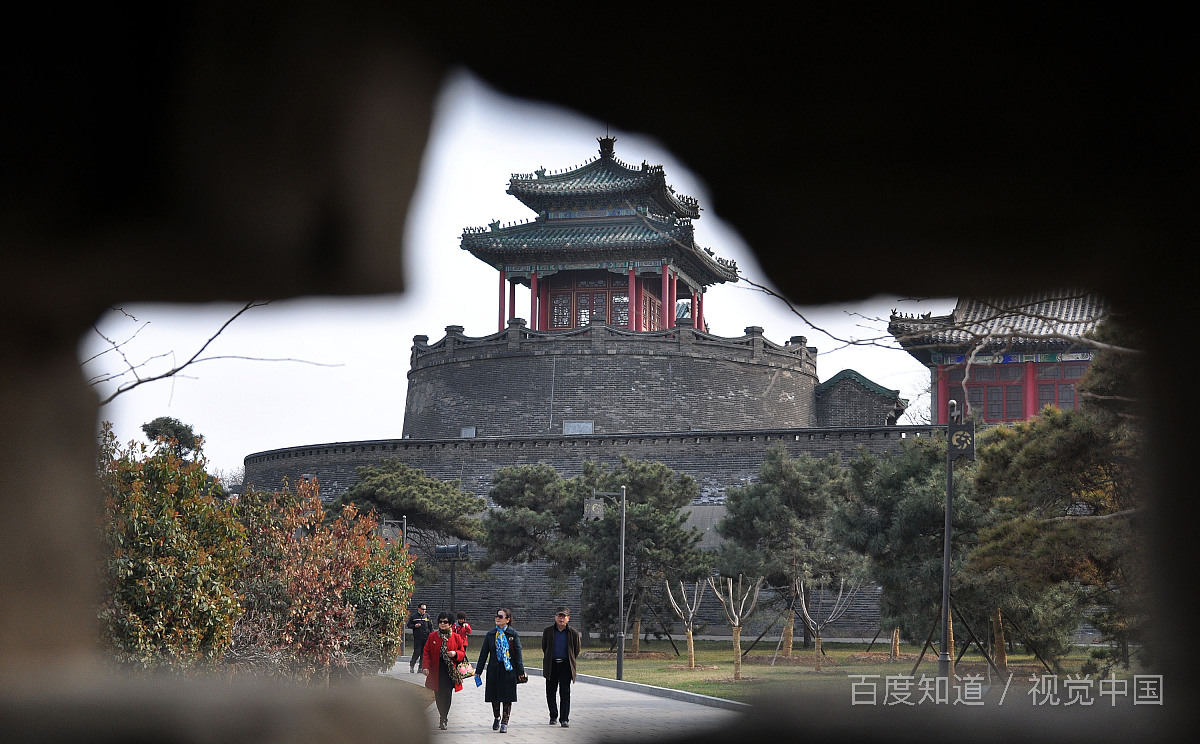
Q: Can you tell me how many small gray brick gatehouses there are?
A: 1